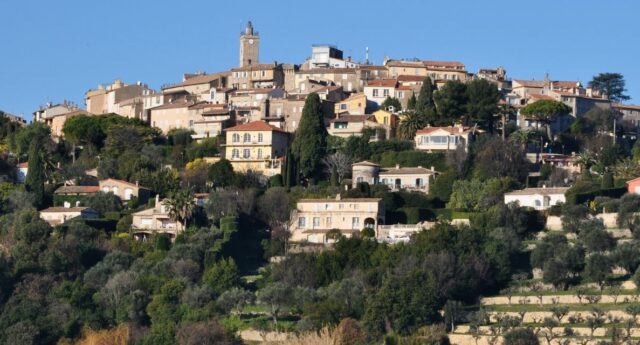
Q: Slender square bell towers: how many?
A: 1